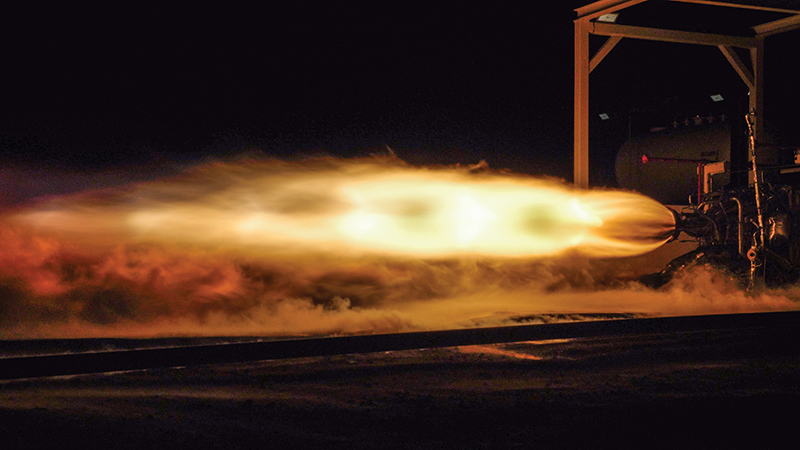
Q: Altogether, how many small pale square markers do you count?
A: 3